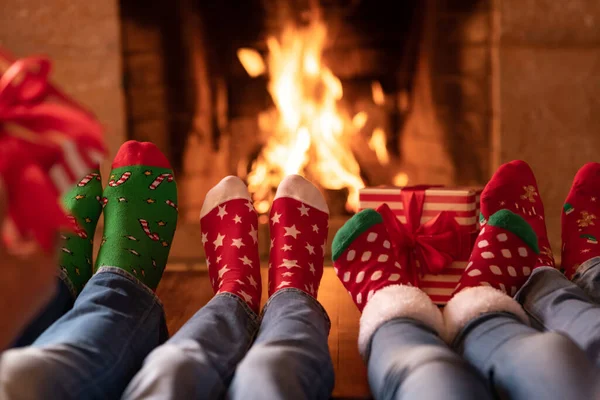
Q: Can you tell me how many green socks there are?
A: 2